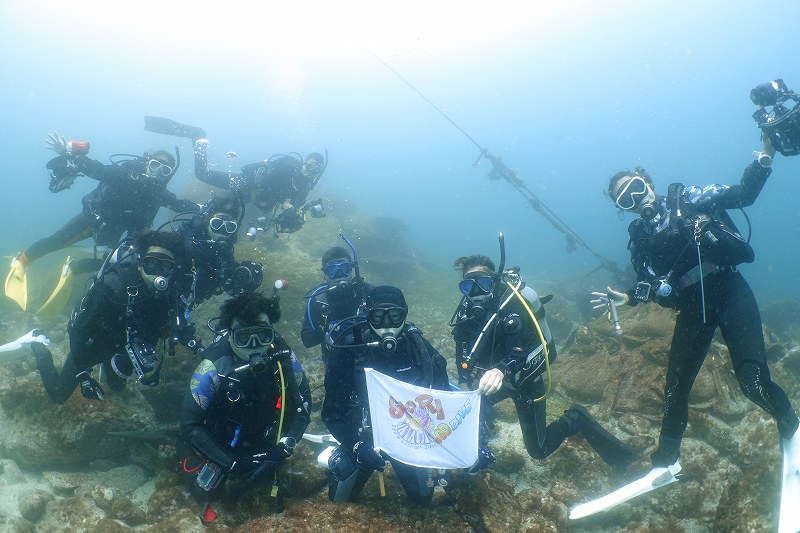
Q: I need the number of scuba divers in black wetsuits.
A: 9